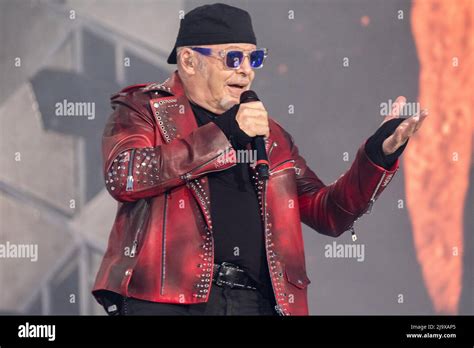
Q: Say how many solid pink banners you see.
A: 0